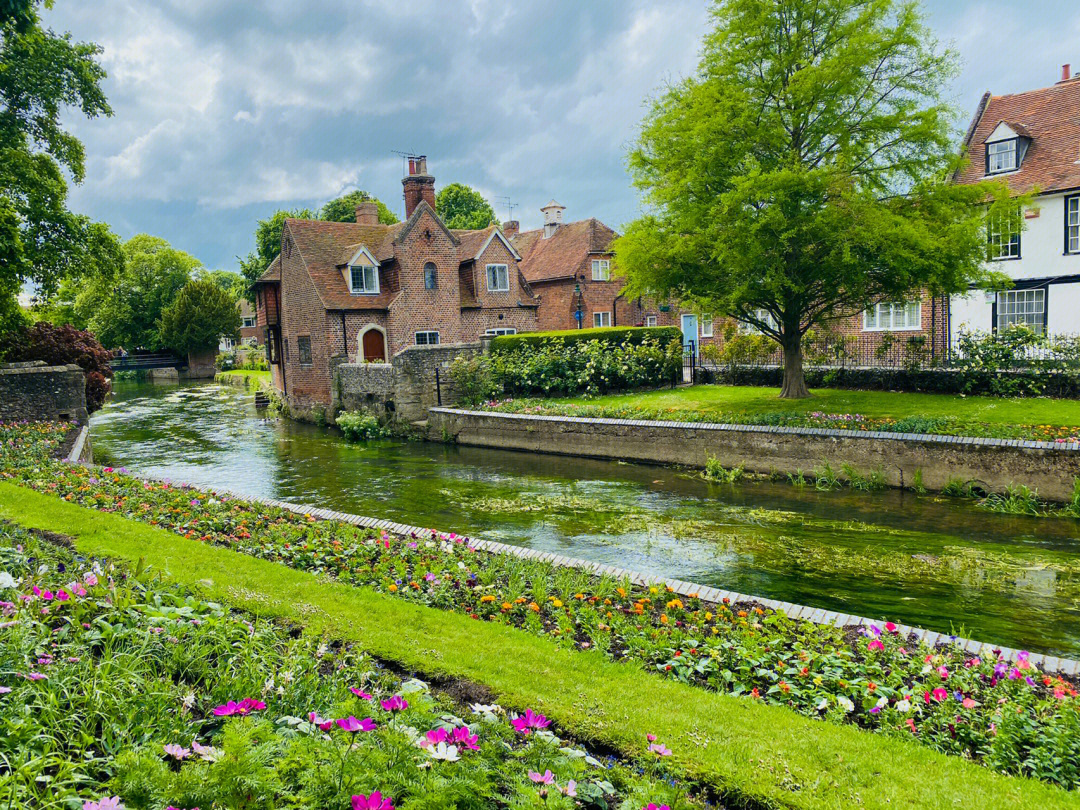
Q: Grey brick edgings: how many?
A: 2